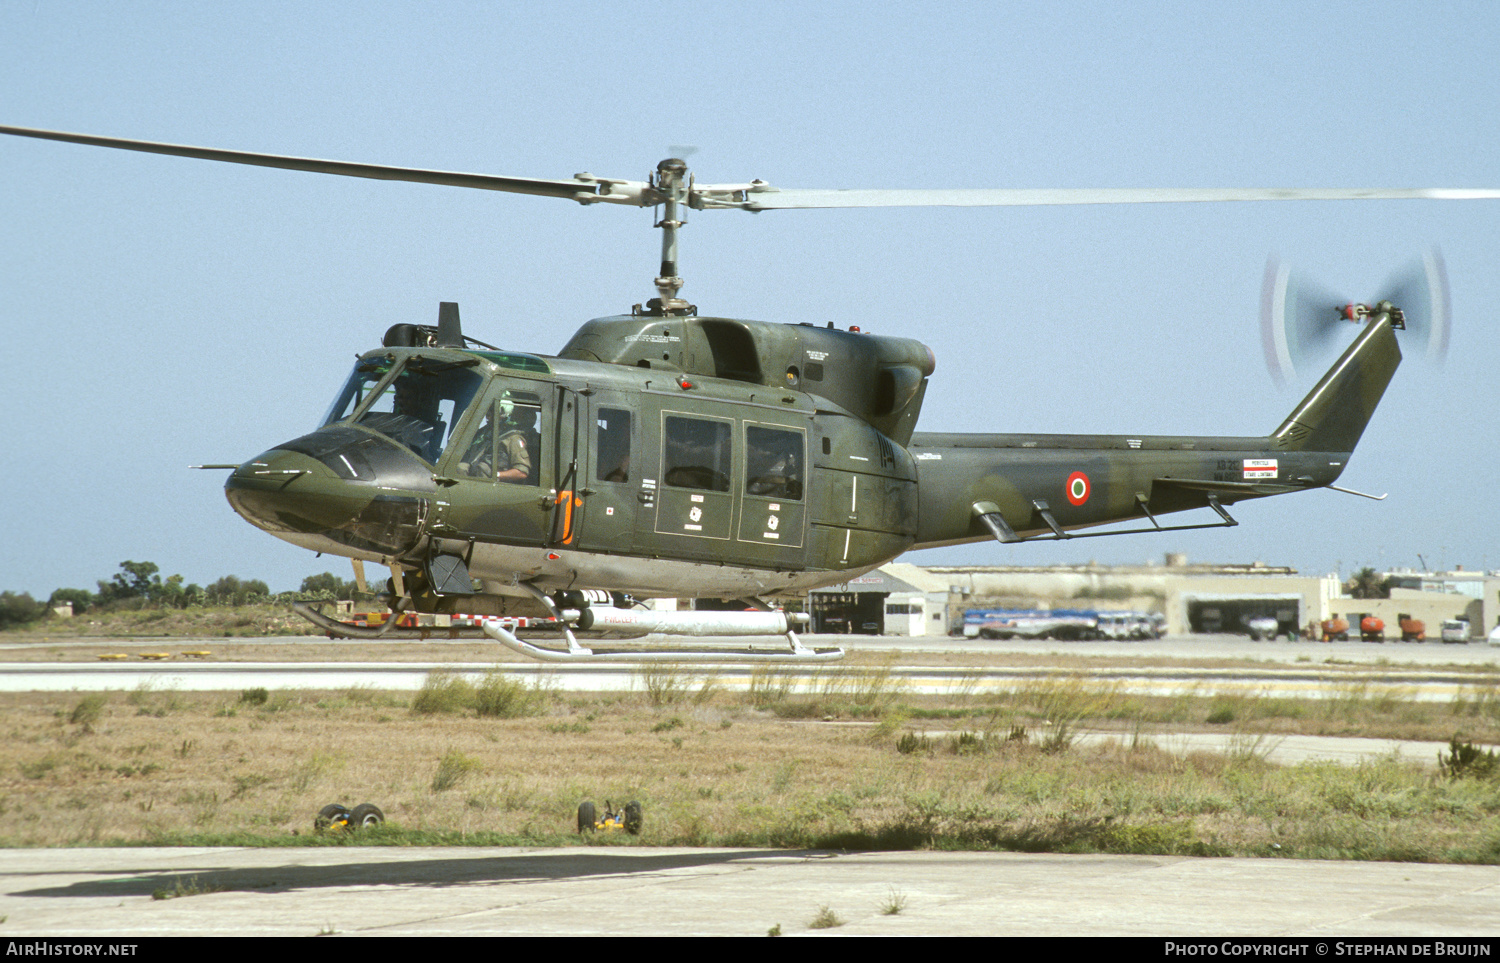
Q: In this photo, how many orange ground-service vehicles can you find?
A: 3